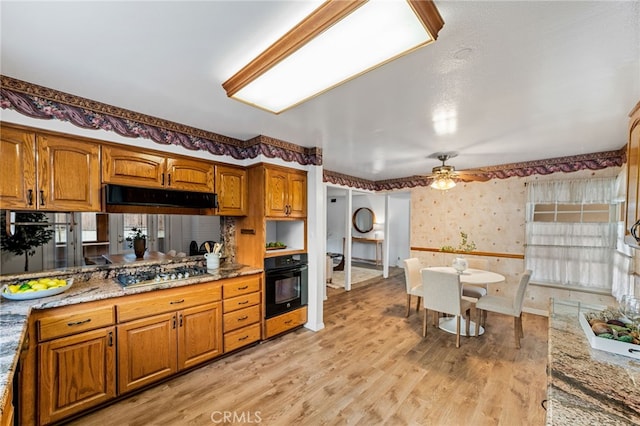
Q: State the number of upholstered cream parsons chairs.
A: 4